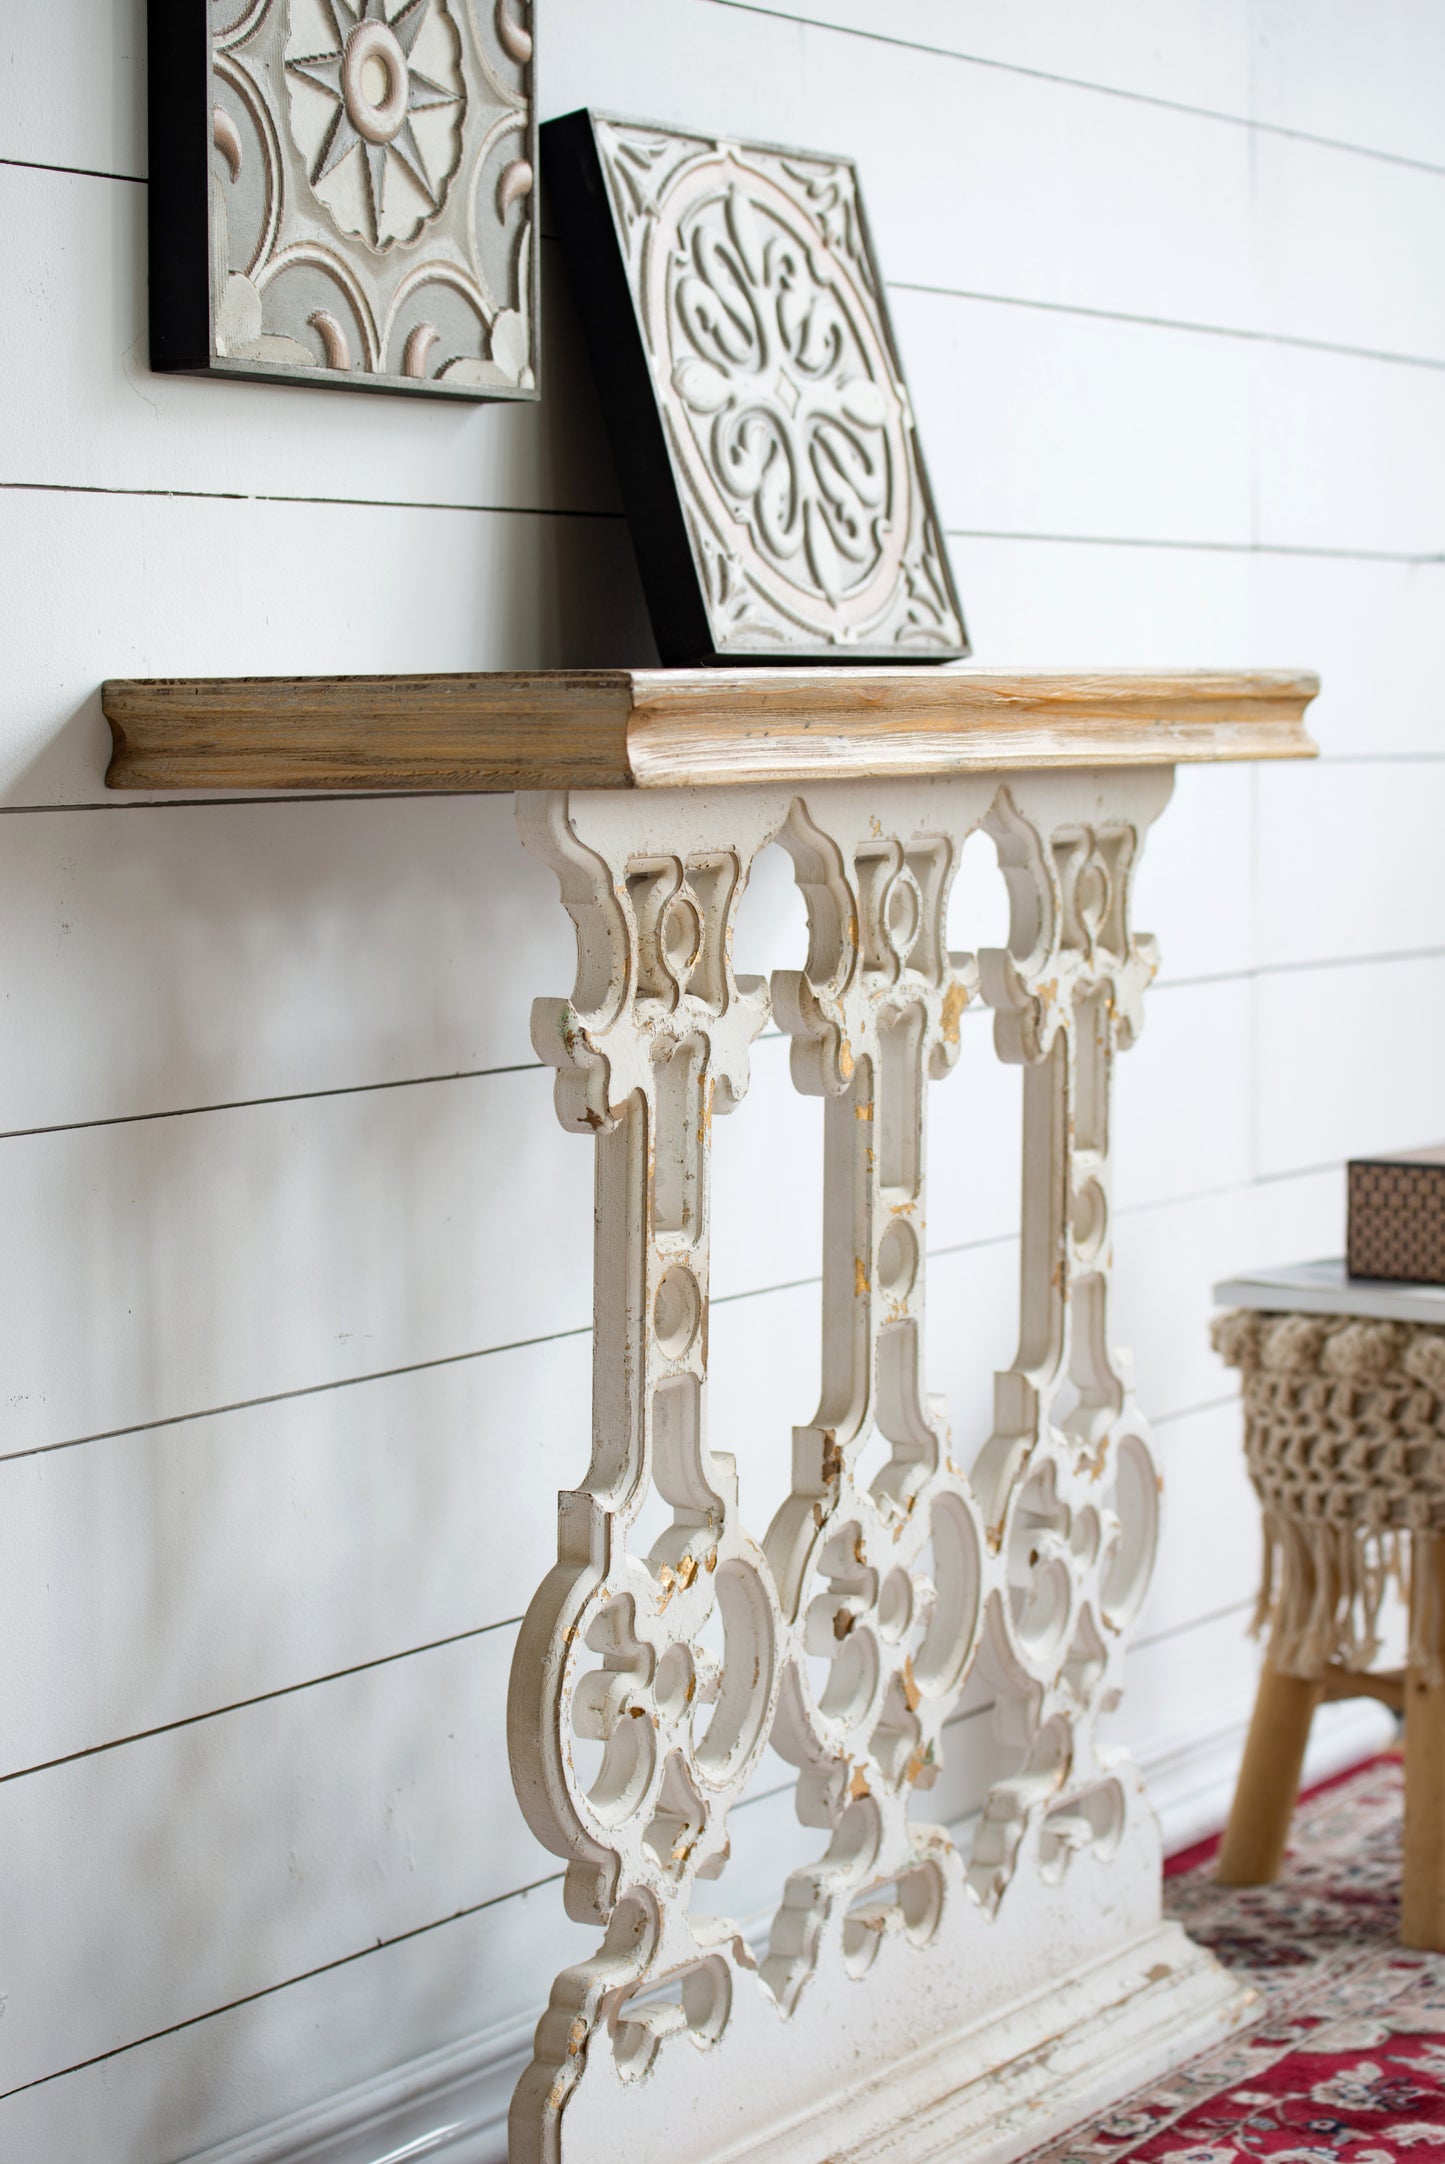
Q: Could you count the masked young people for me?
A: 0